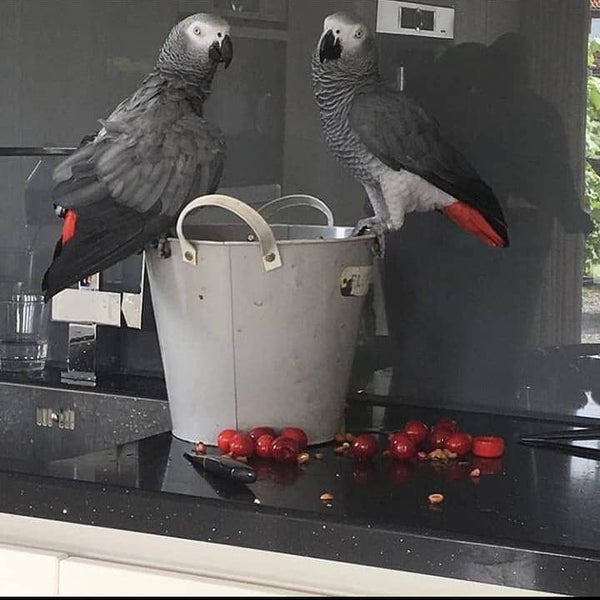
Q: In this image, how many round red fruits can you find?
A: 12